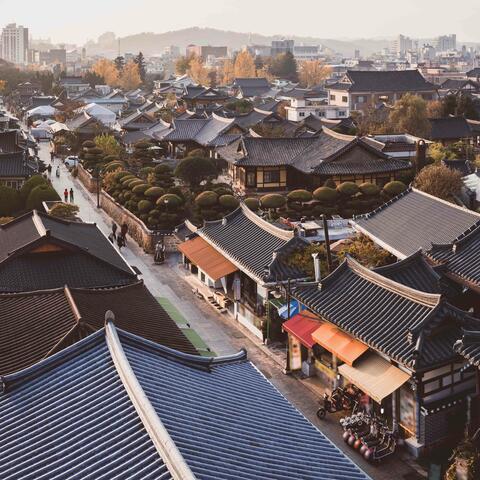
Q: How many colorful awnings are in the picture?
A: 5